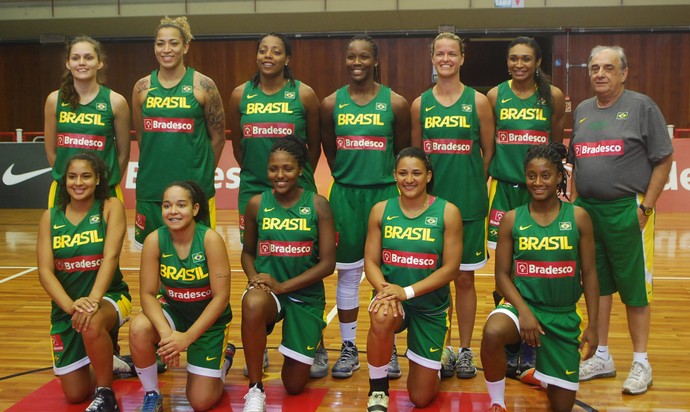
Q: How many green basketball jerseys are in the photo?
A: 11